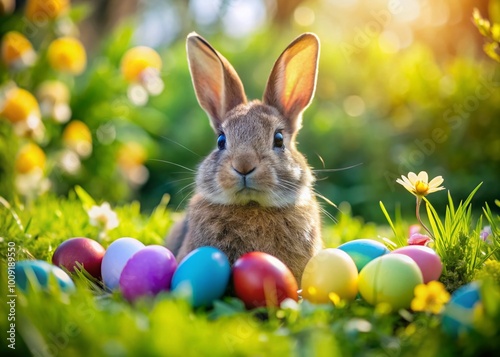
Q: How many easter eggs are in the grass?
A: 11